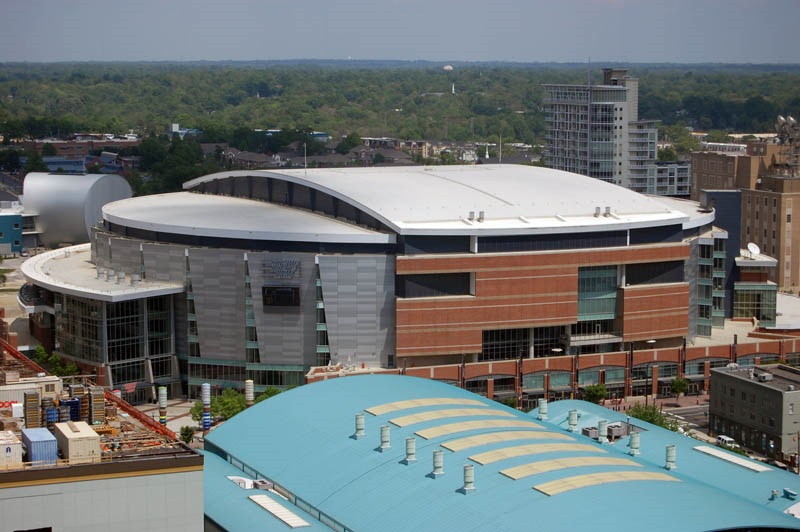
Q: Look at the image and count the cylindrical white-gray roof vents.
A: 10